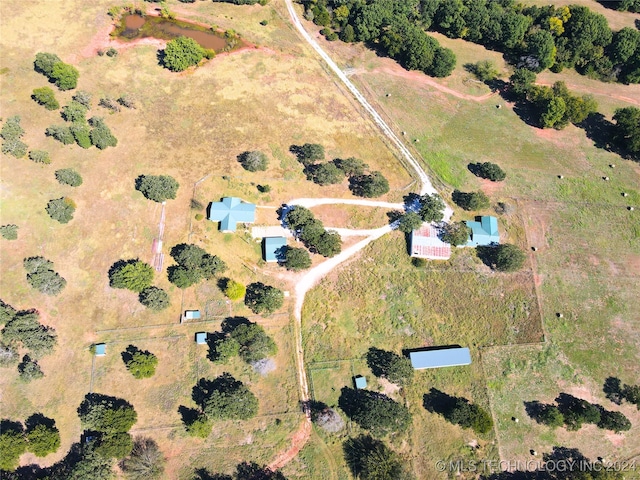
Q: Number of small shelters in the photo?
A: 4